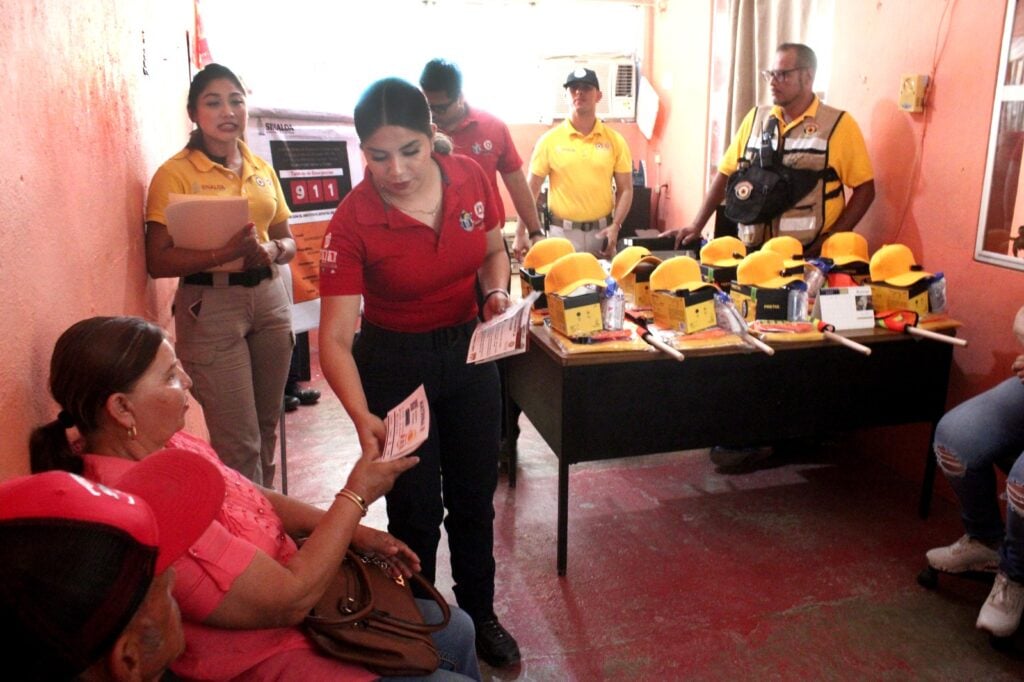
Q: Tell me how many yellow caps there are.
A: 9